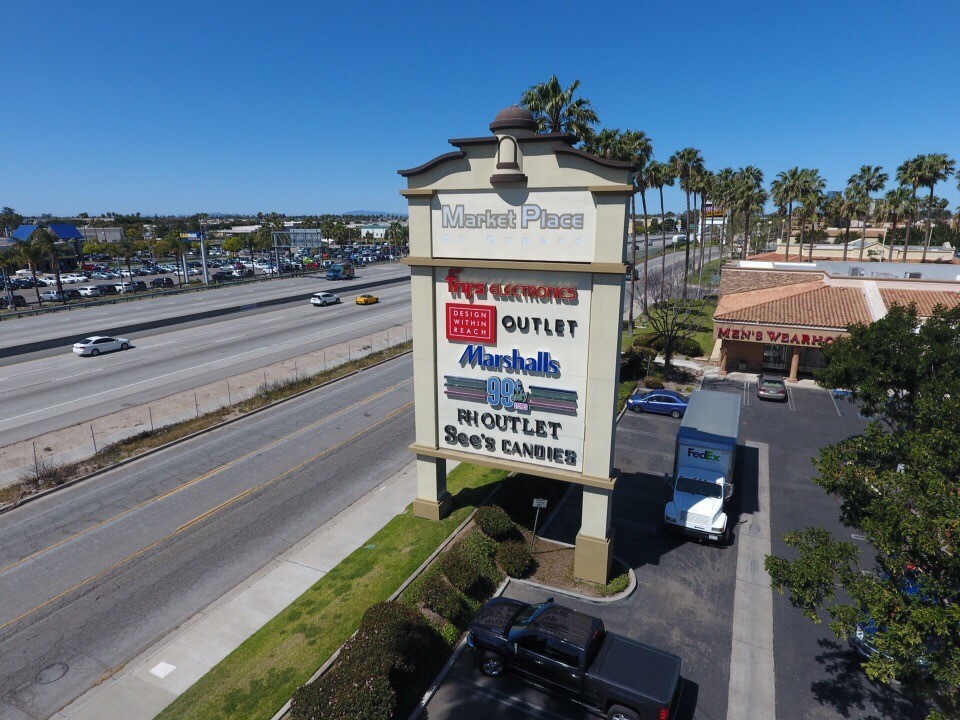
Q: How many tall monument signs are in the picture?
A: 1